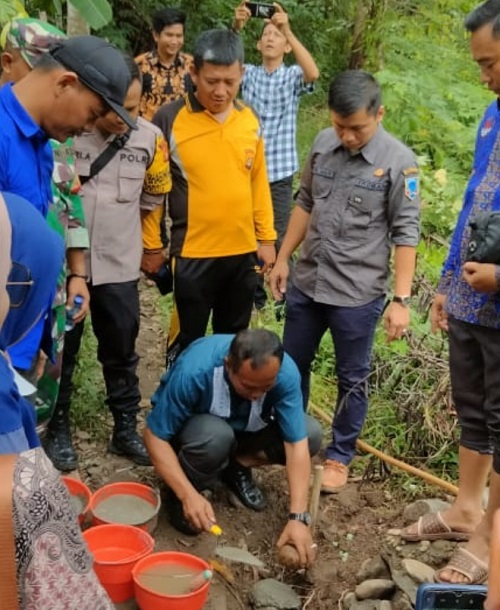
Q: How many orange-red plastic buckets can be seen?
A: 4